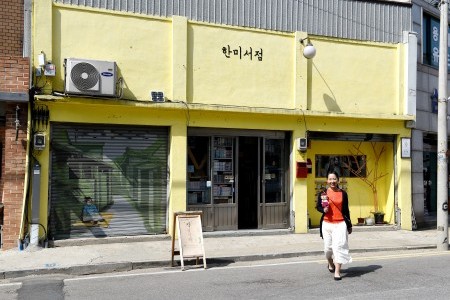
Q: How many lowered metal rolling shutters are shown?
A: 1